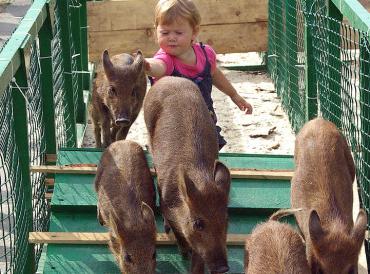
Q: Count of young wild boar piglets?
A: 5